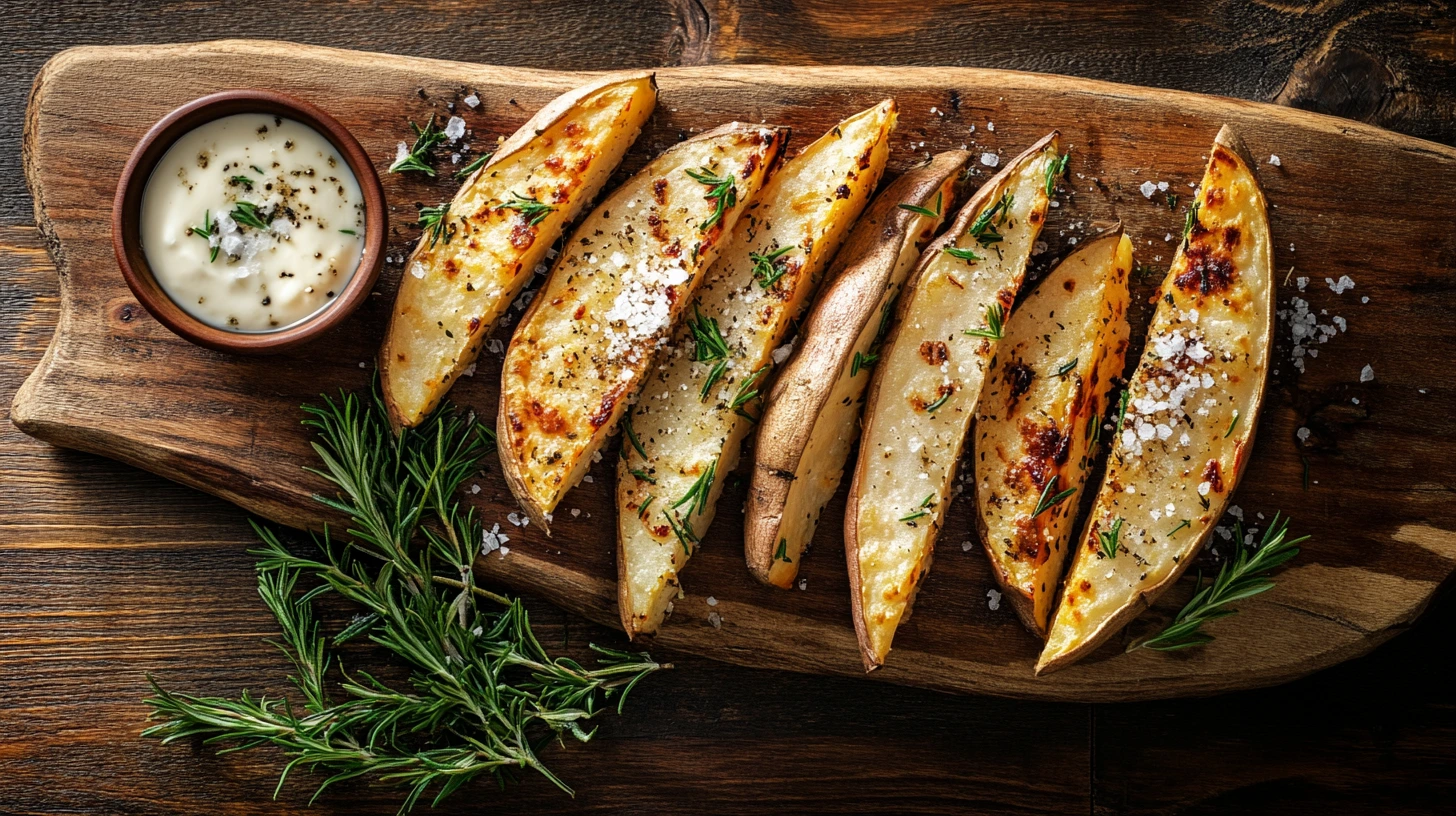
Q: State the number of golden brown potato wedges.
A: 7